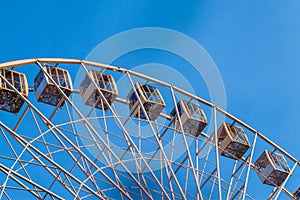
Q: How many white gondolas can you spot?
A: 7